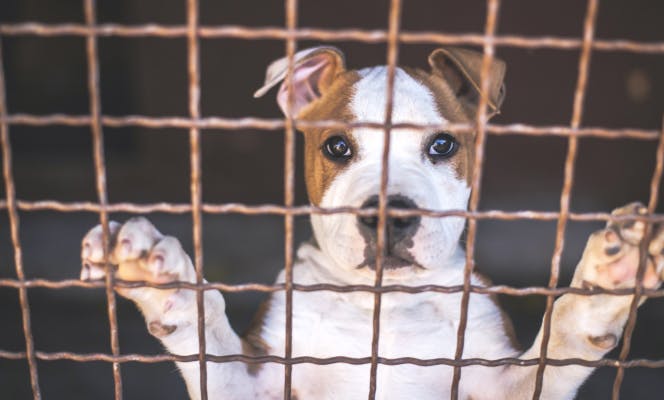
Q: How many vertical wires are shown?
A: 8